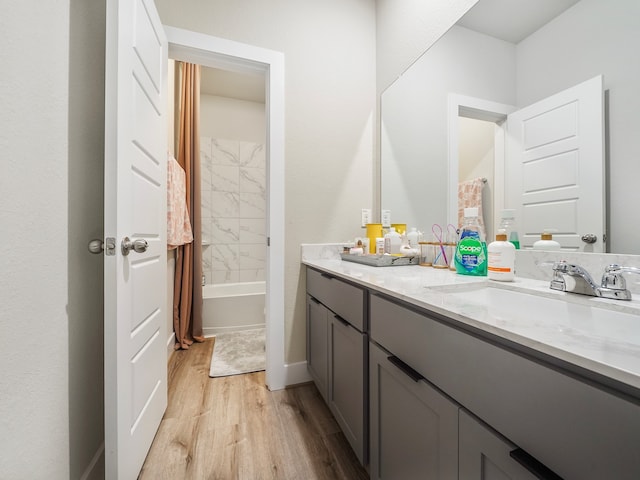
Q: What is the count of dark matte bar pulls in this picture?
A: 5